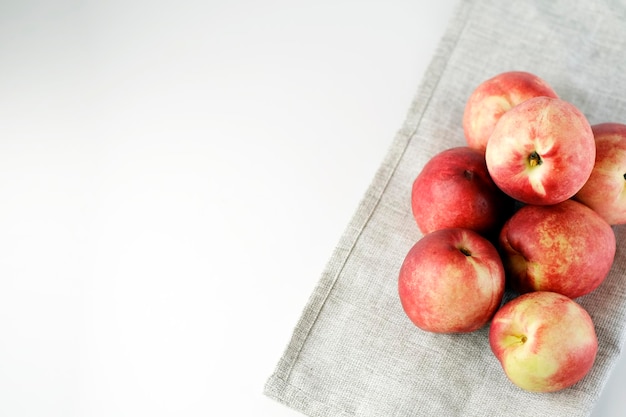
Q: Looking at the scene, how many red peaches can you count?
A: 7